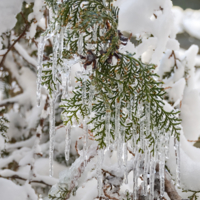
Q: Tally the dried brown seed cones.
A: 3